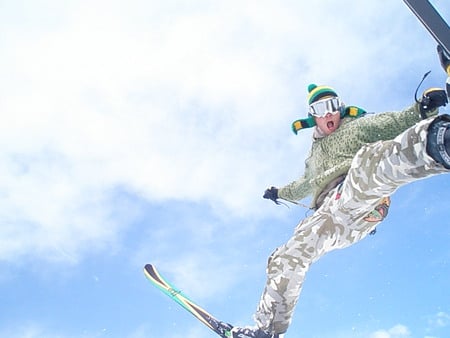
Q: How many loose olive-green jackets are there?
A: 1